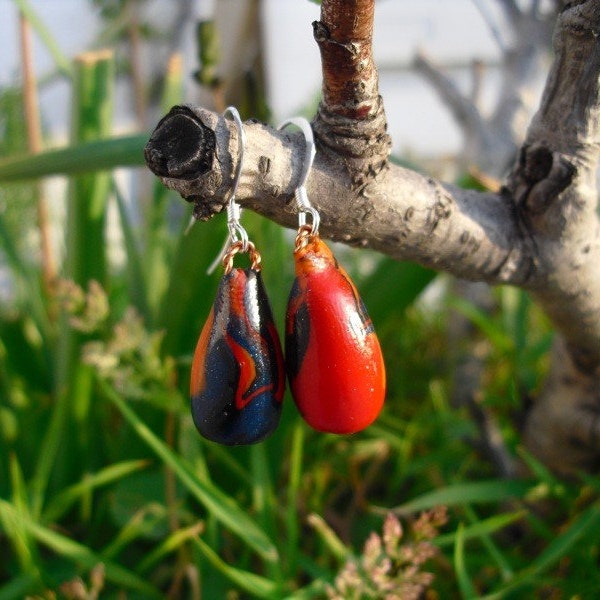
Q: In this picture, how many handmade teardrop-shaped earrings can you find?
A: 2